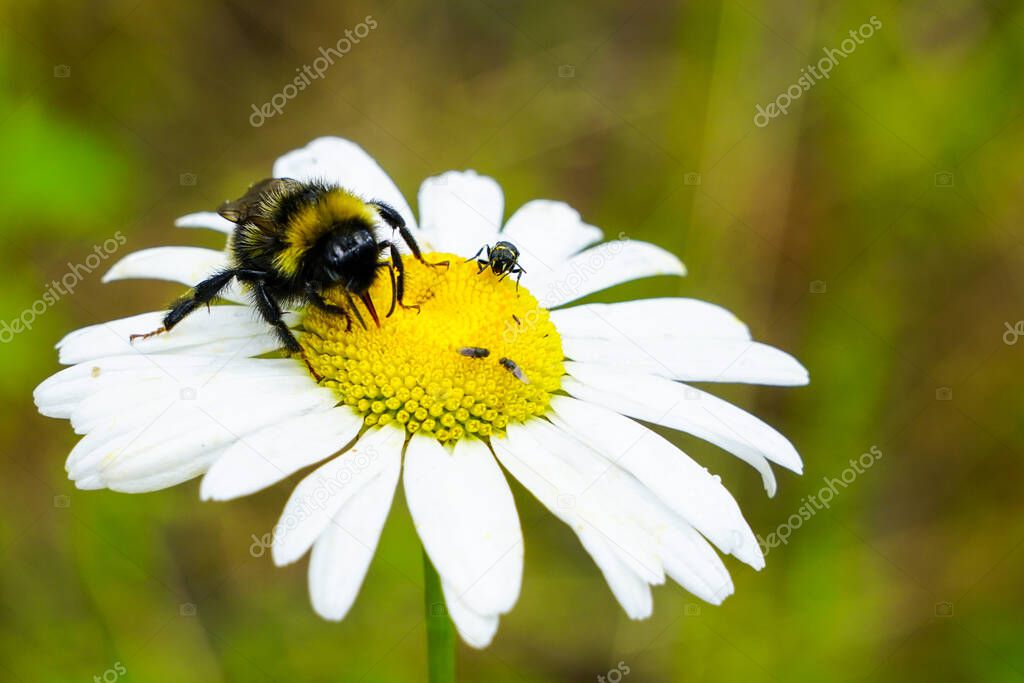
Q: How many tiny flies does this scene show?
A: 2